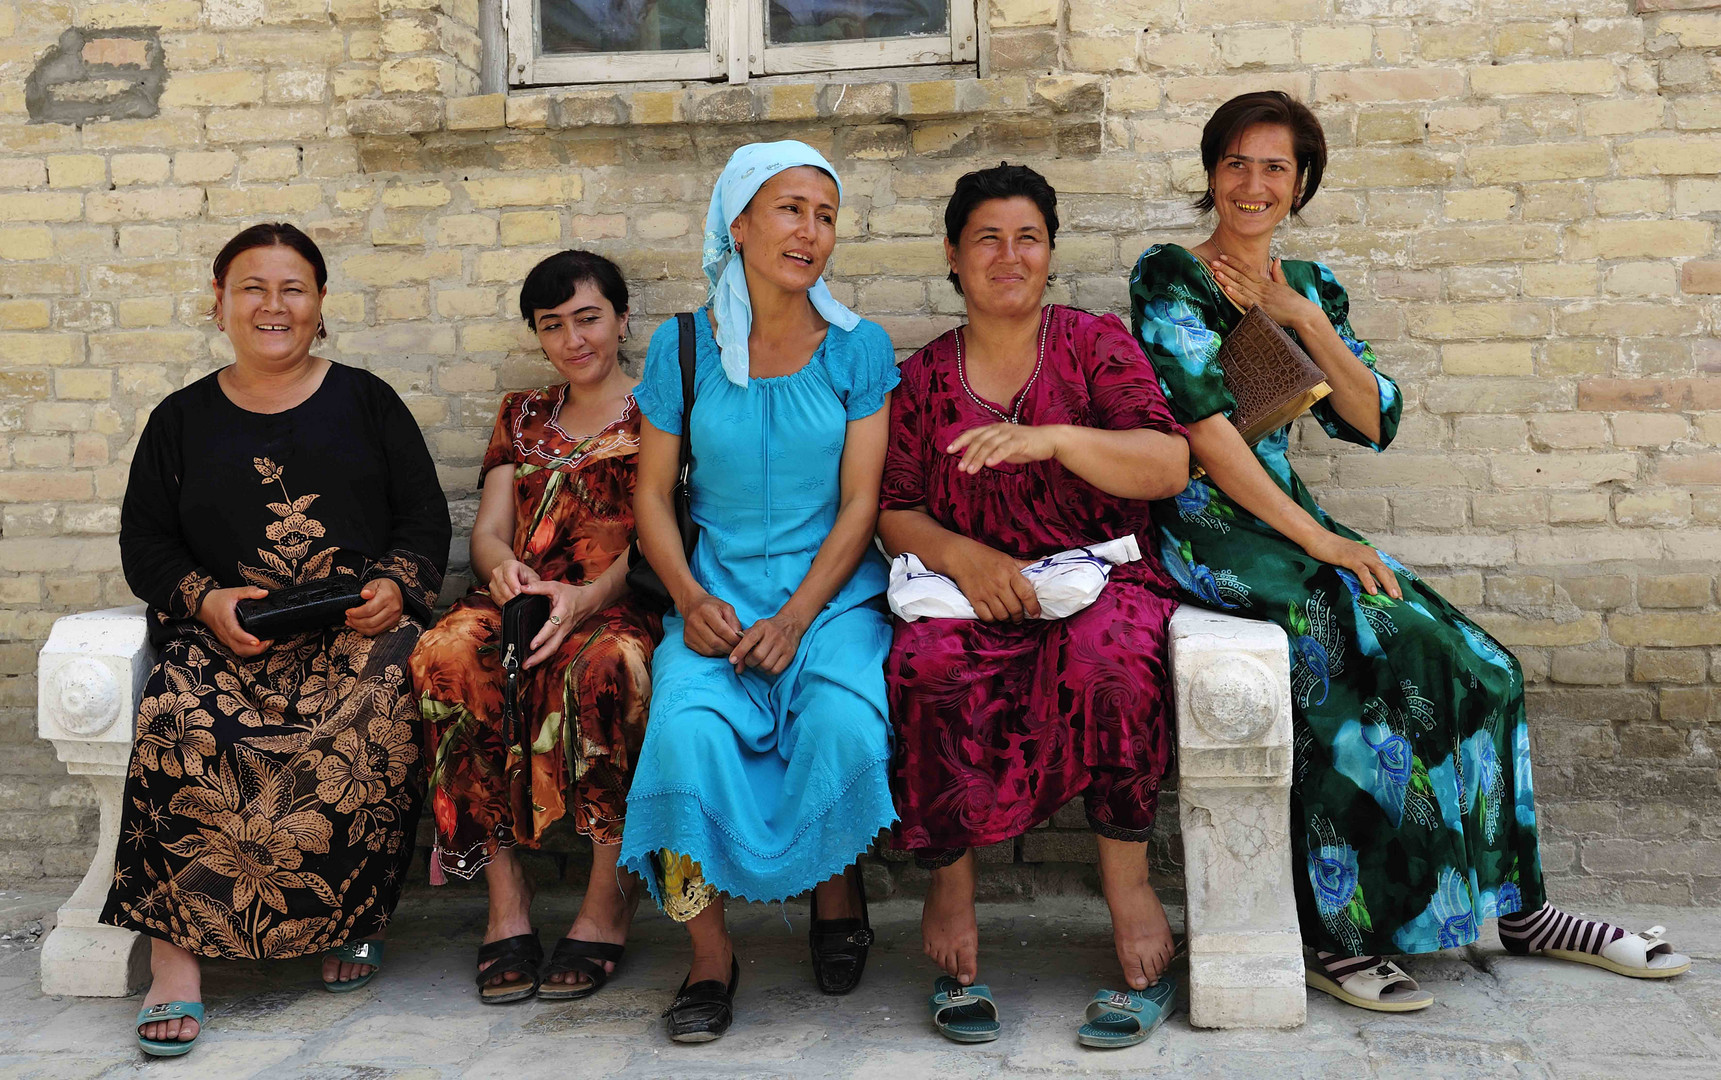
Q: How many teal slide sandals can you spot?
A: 4